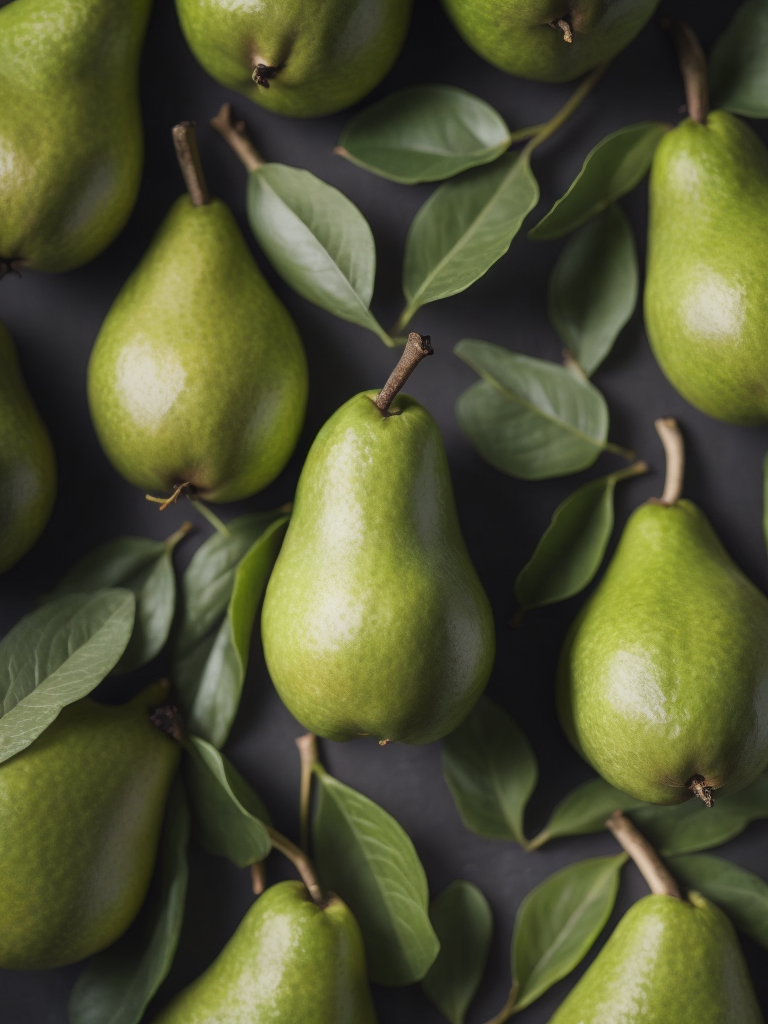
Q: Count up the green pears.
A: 11